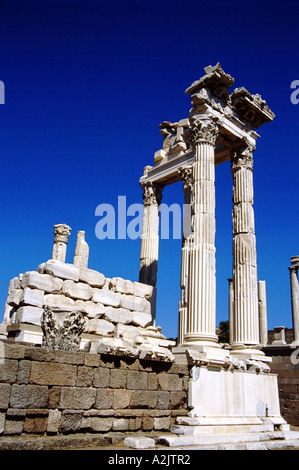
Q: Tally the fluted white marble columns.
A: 4